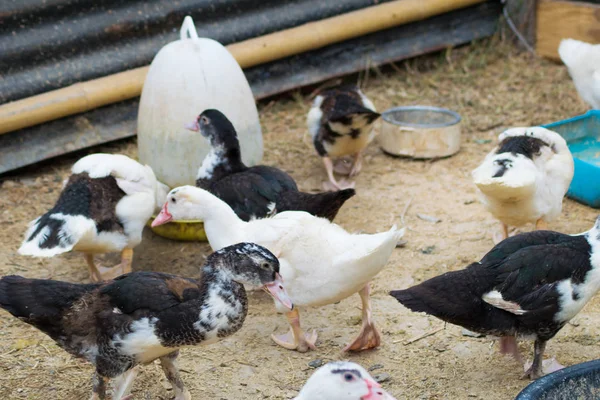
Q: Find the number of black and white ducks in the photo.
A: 6